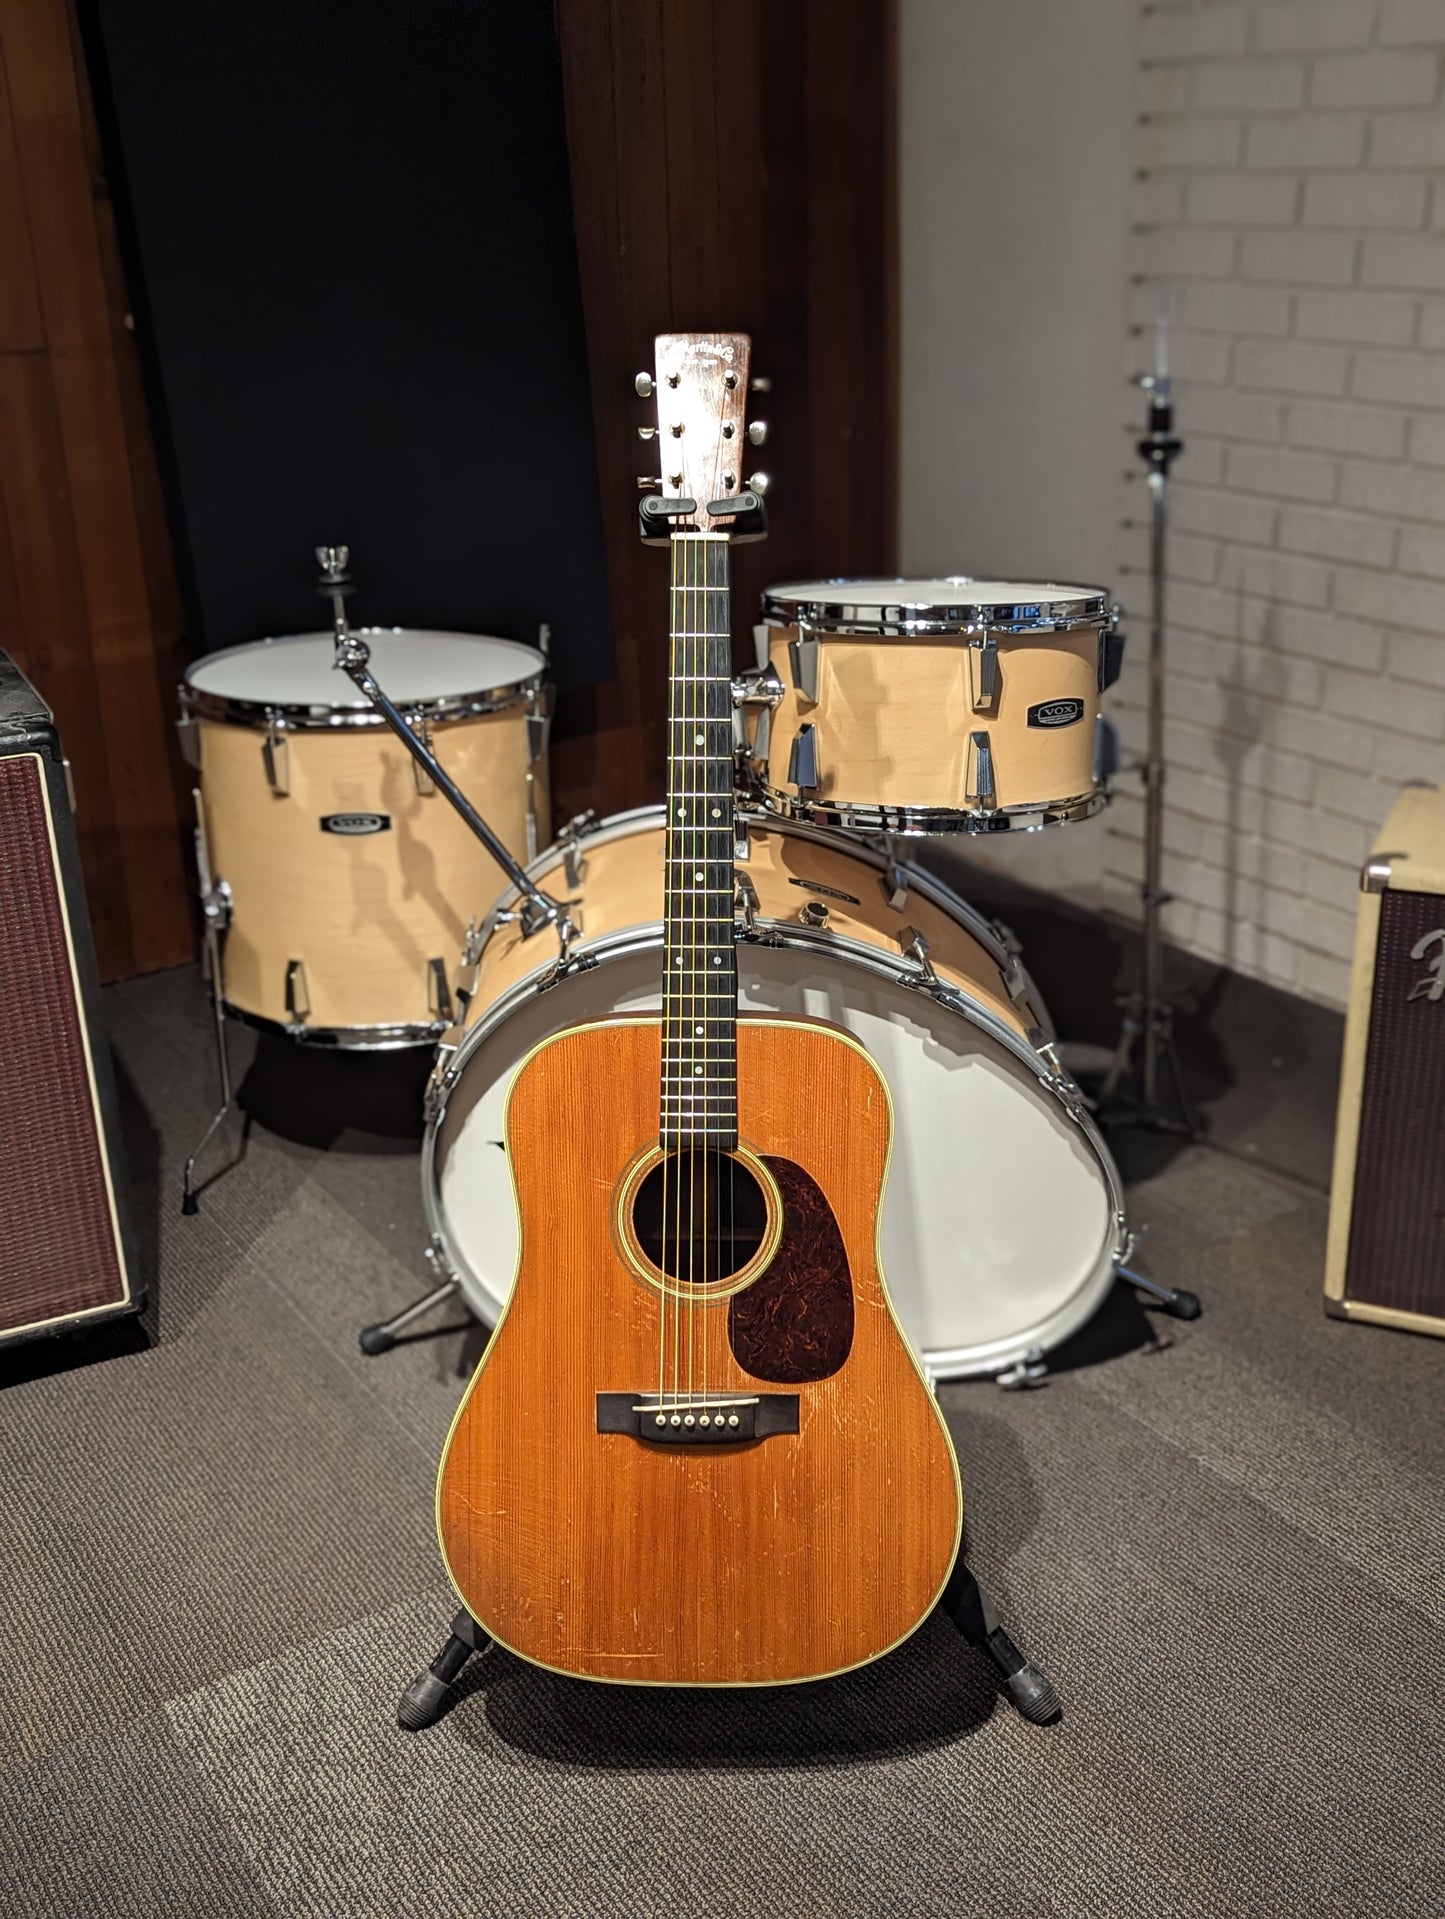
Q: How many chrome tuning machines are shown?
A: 6